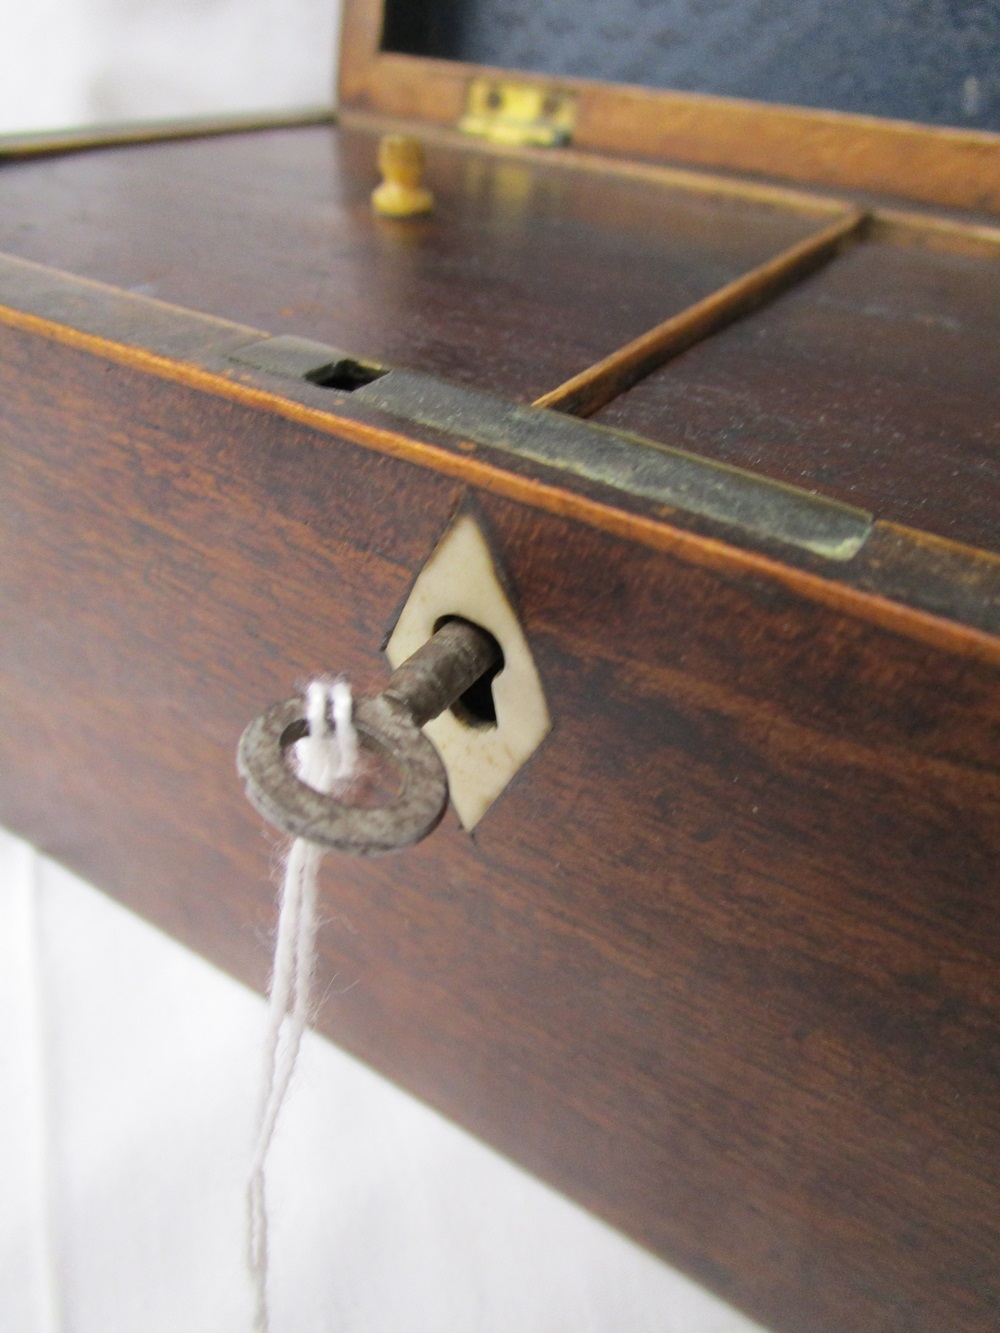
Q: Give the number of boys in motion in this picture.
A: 0